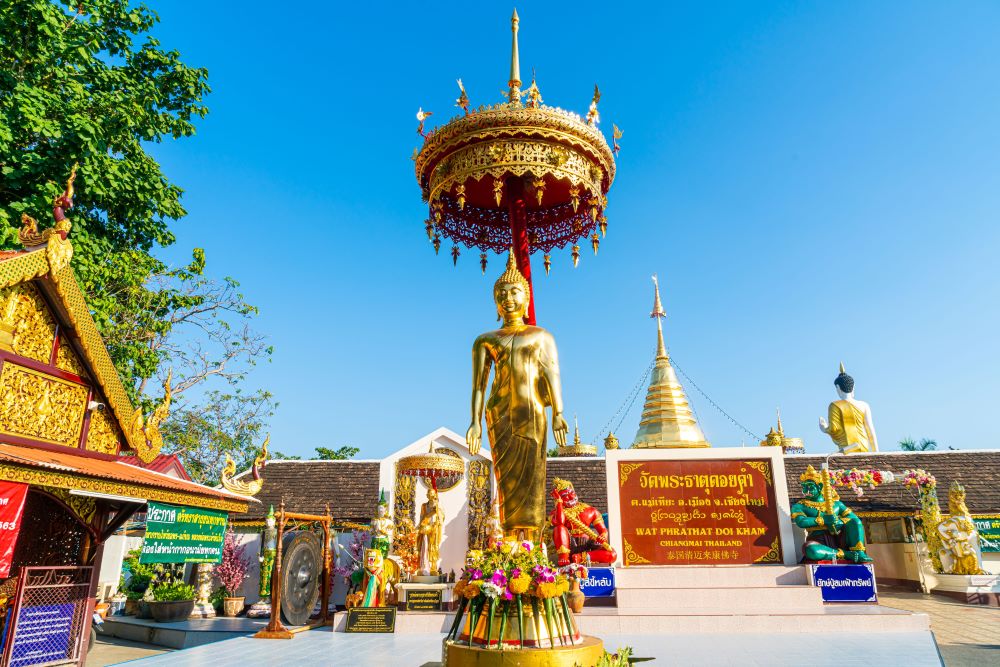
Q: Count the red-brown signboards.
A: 1